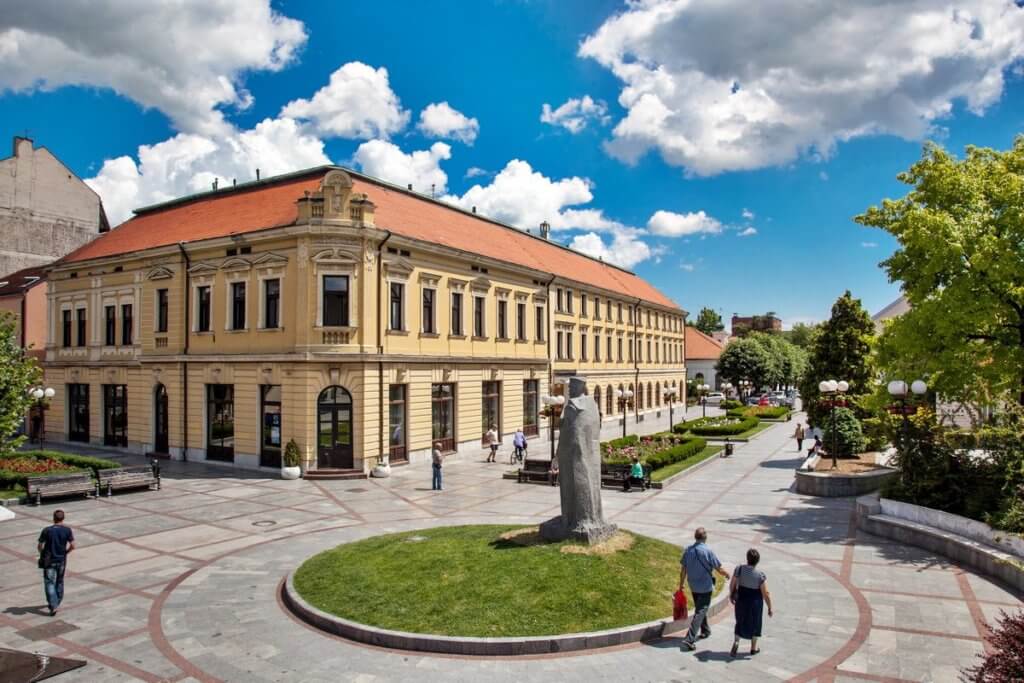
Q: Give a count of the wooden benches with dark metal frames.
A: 4